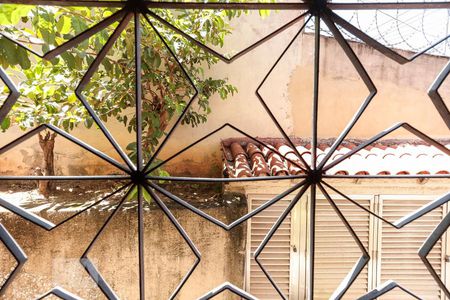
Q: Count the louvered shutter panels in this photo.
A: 3